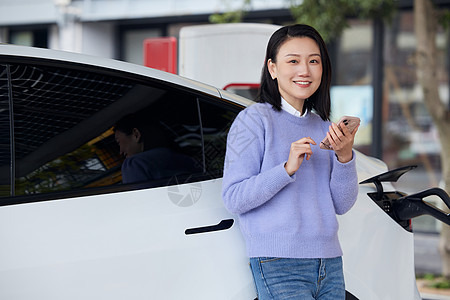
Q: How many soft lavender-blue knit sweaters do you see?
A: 1